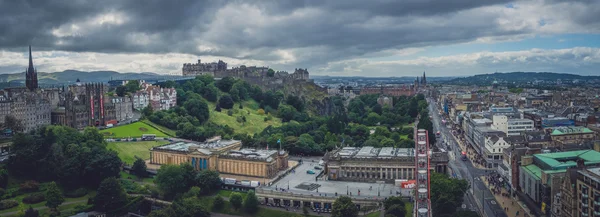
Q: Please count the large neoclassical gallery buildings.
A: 2